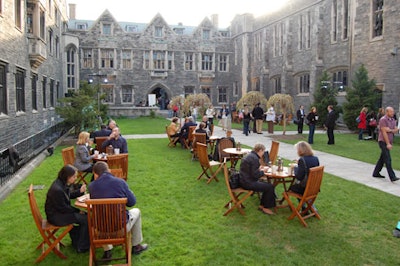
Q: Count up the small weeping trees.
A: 4